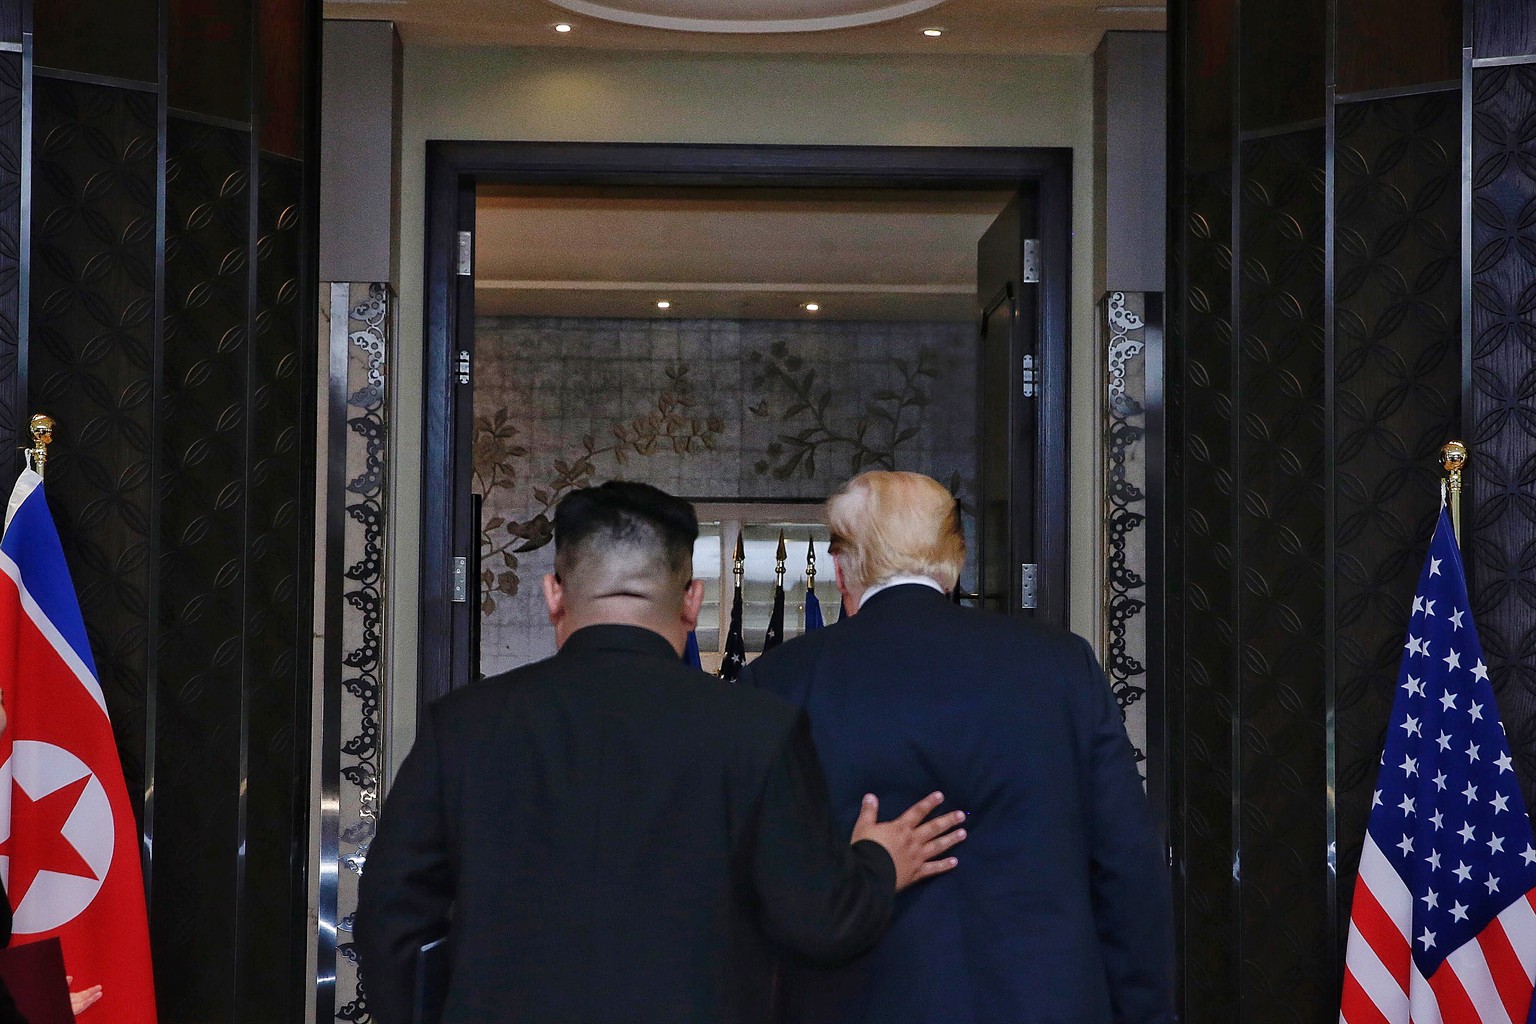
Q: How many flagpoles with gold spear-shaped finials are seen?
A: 3